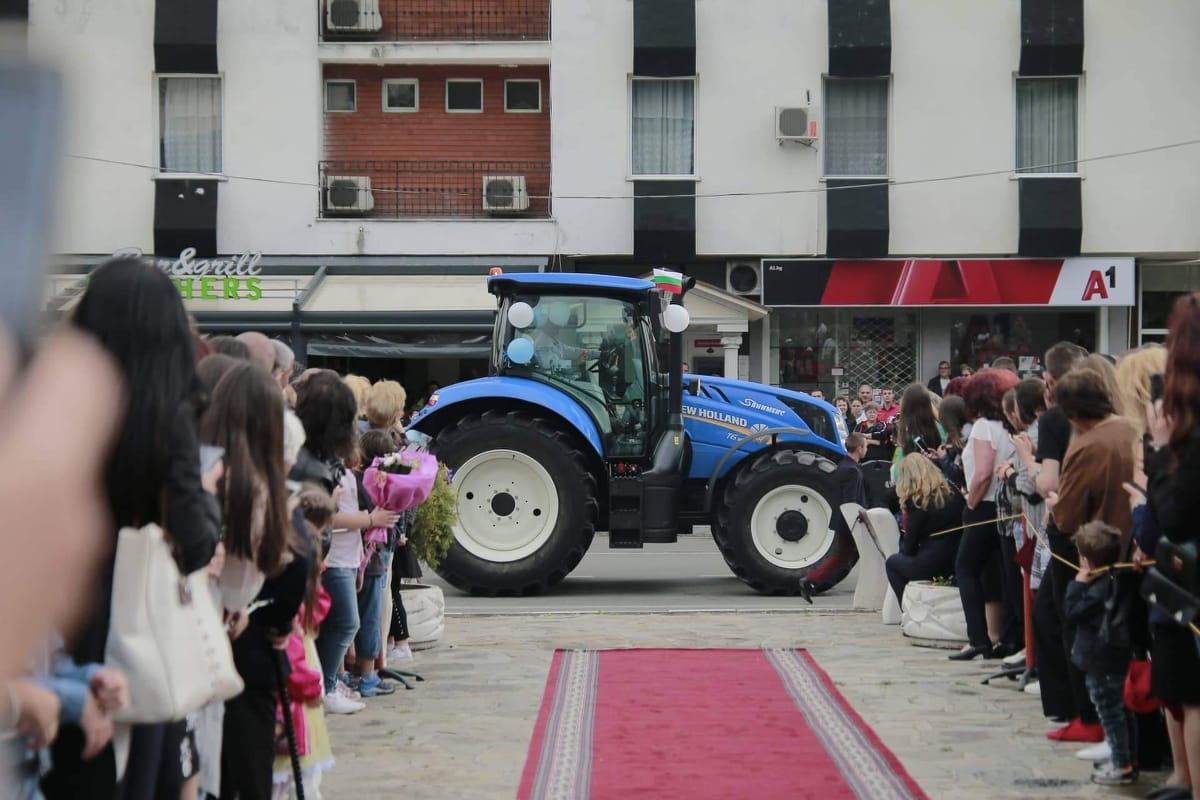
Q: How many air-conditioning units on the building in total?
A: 5